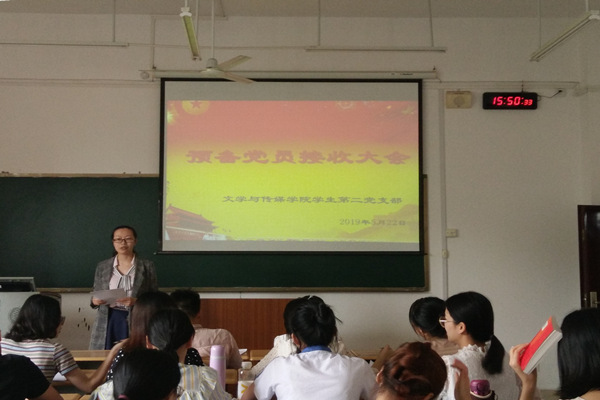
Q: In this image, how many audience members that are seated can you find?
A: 12